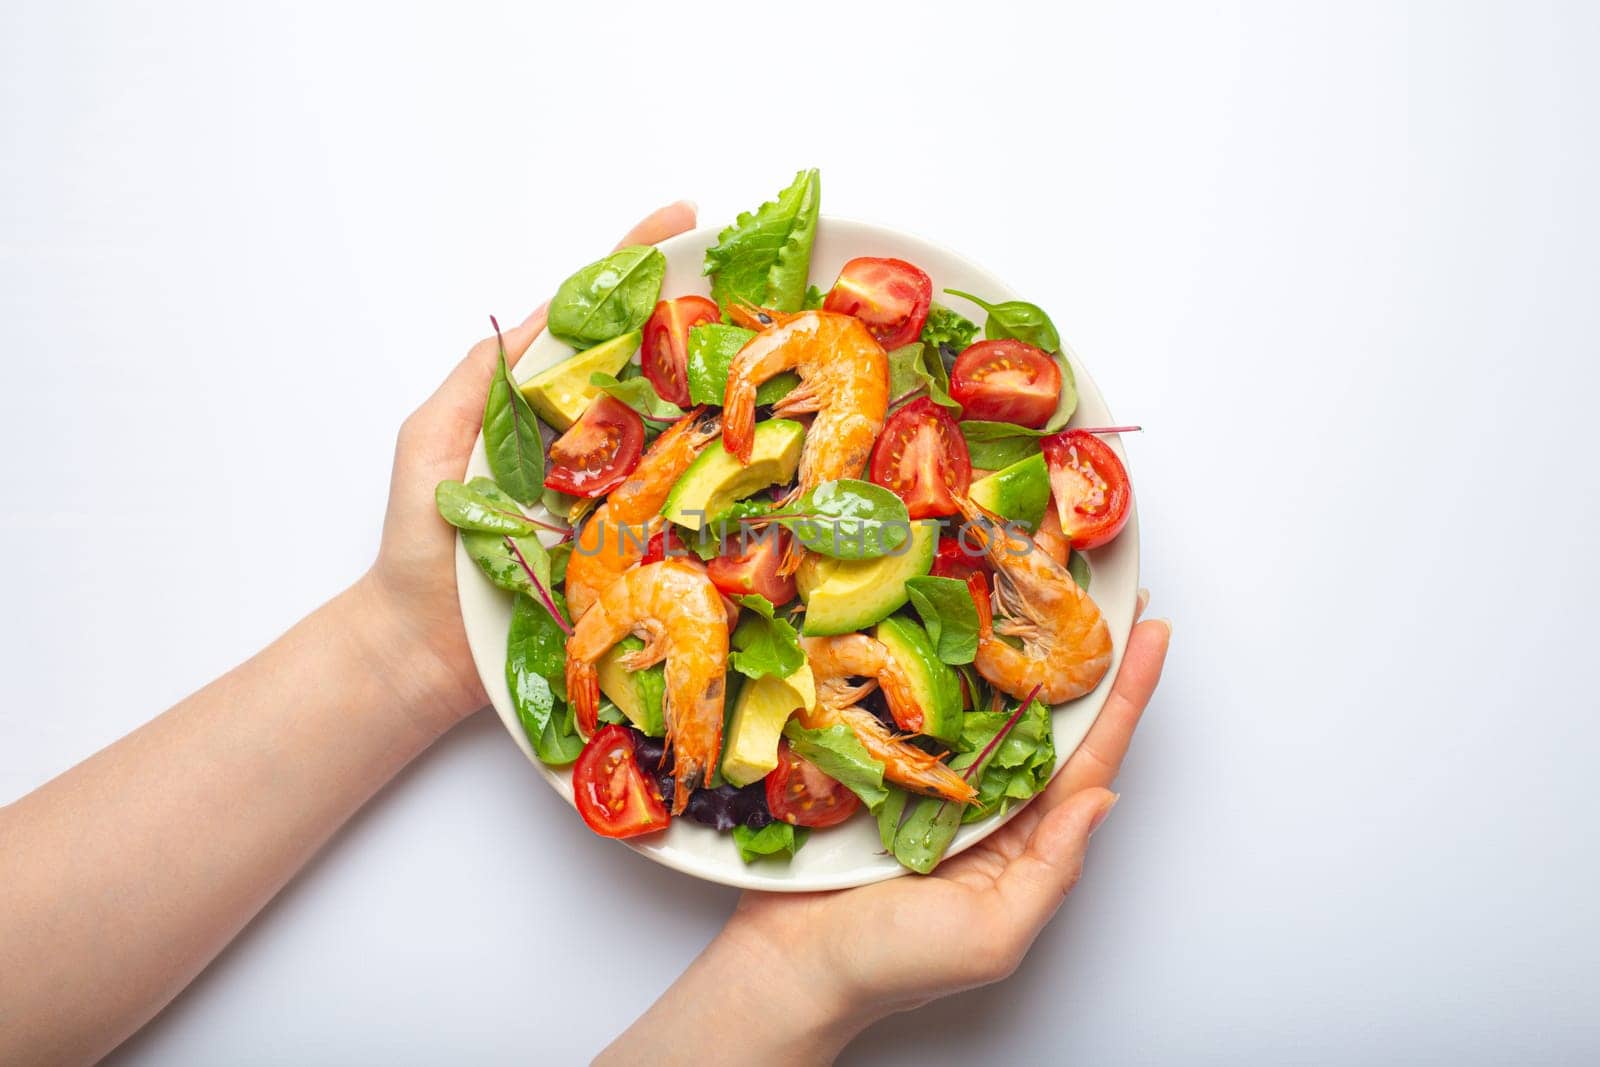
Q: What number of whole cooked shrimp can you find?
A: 5